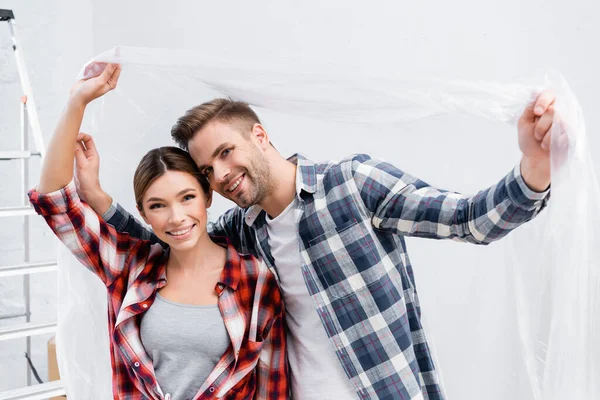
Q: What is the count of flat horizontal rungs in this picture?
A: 5